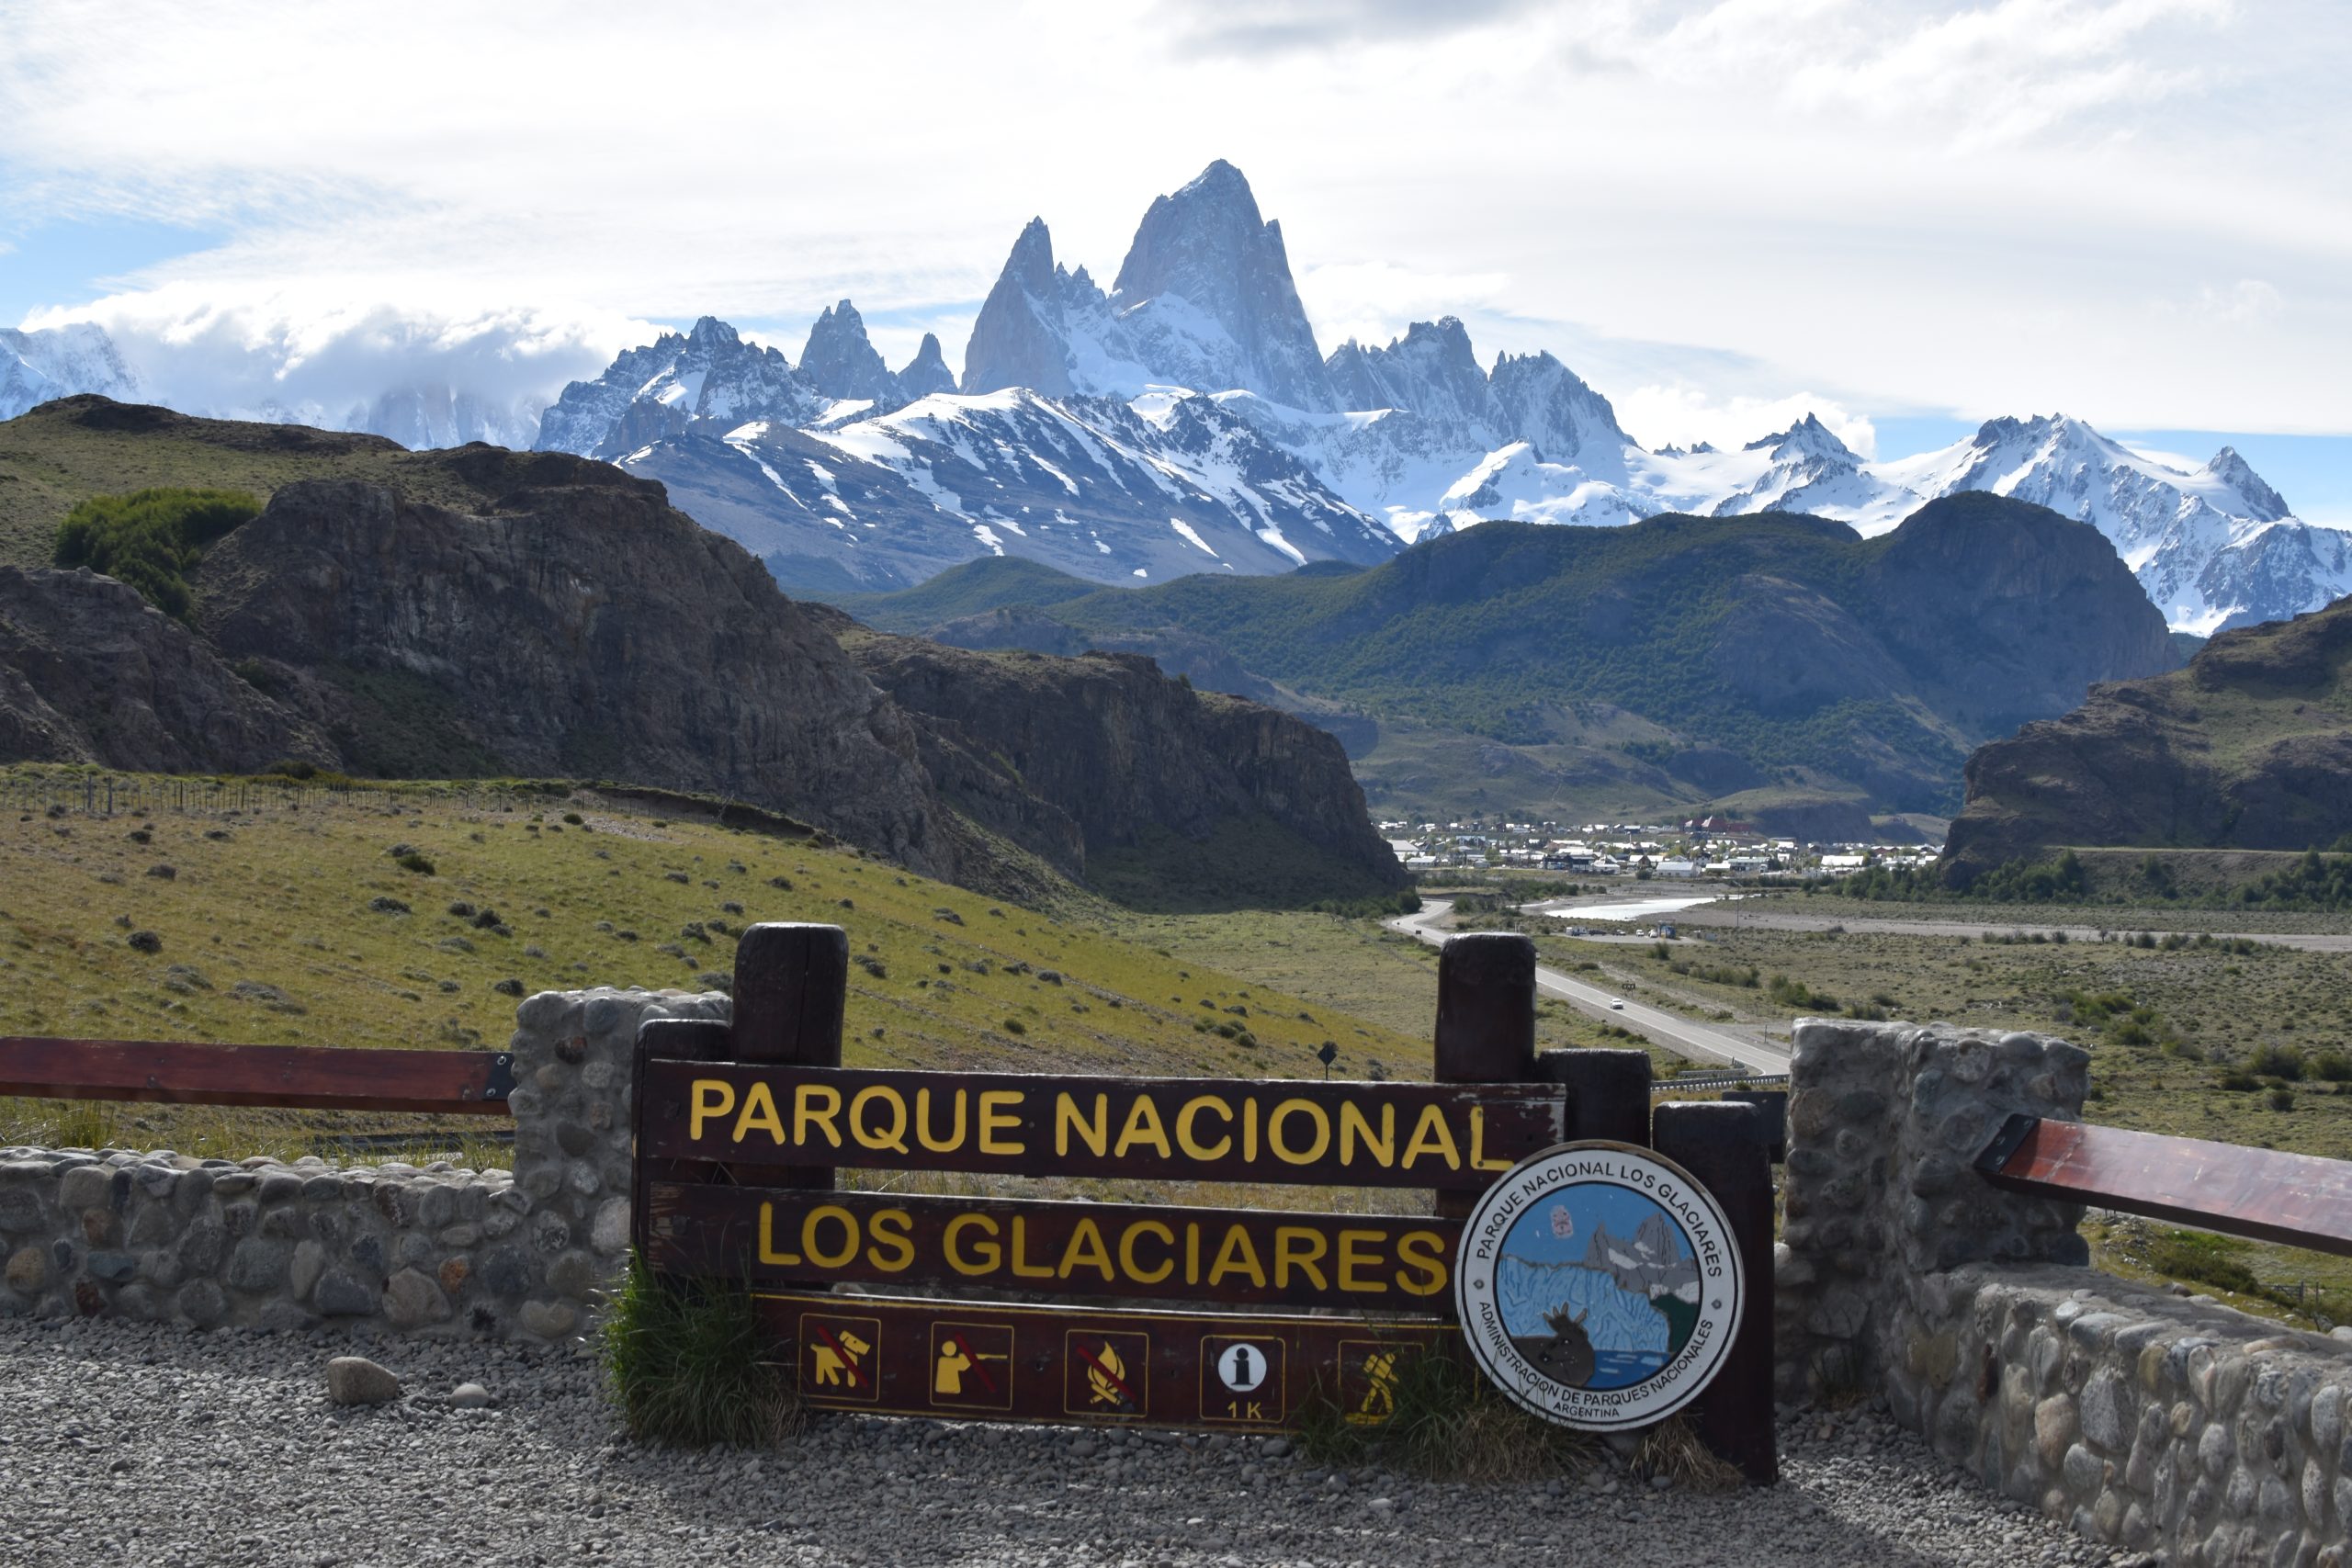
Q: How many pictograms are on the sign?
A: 5